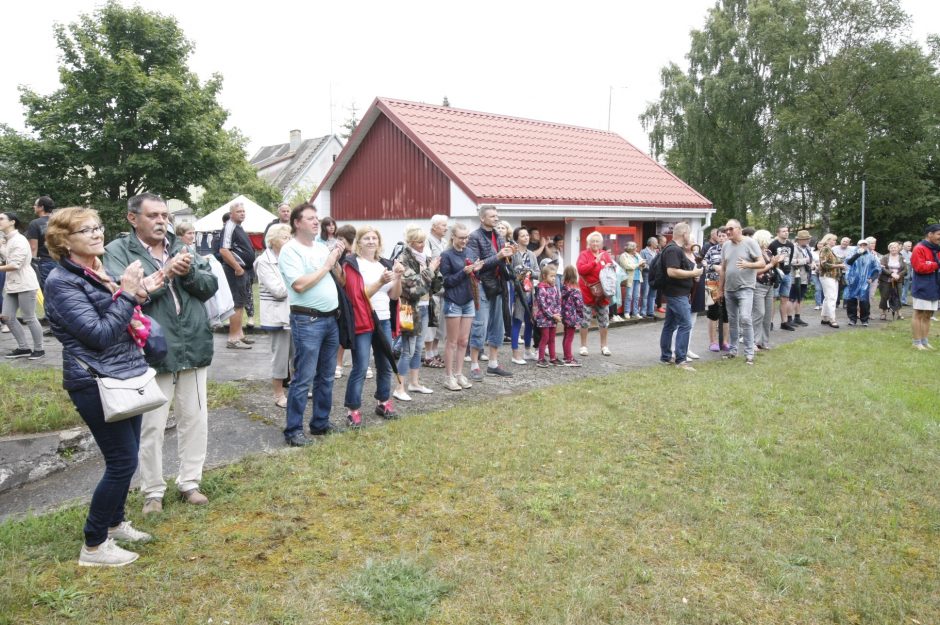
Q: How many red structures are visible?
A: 1